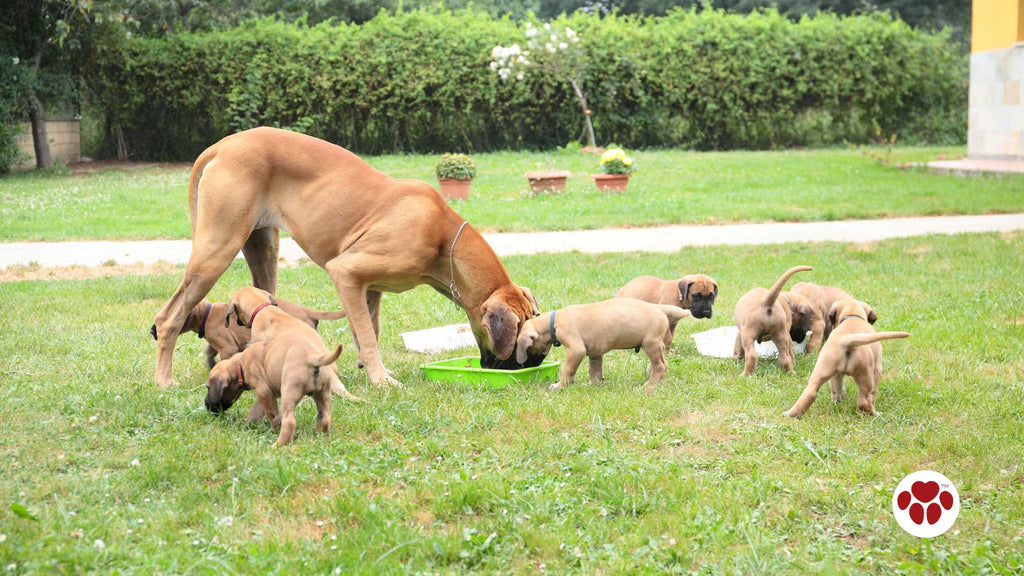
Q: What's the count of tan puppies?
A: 8